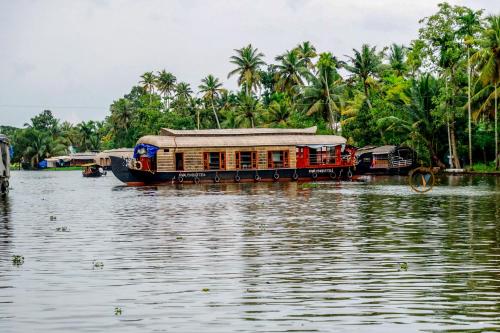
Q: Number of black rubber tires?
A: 10